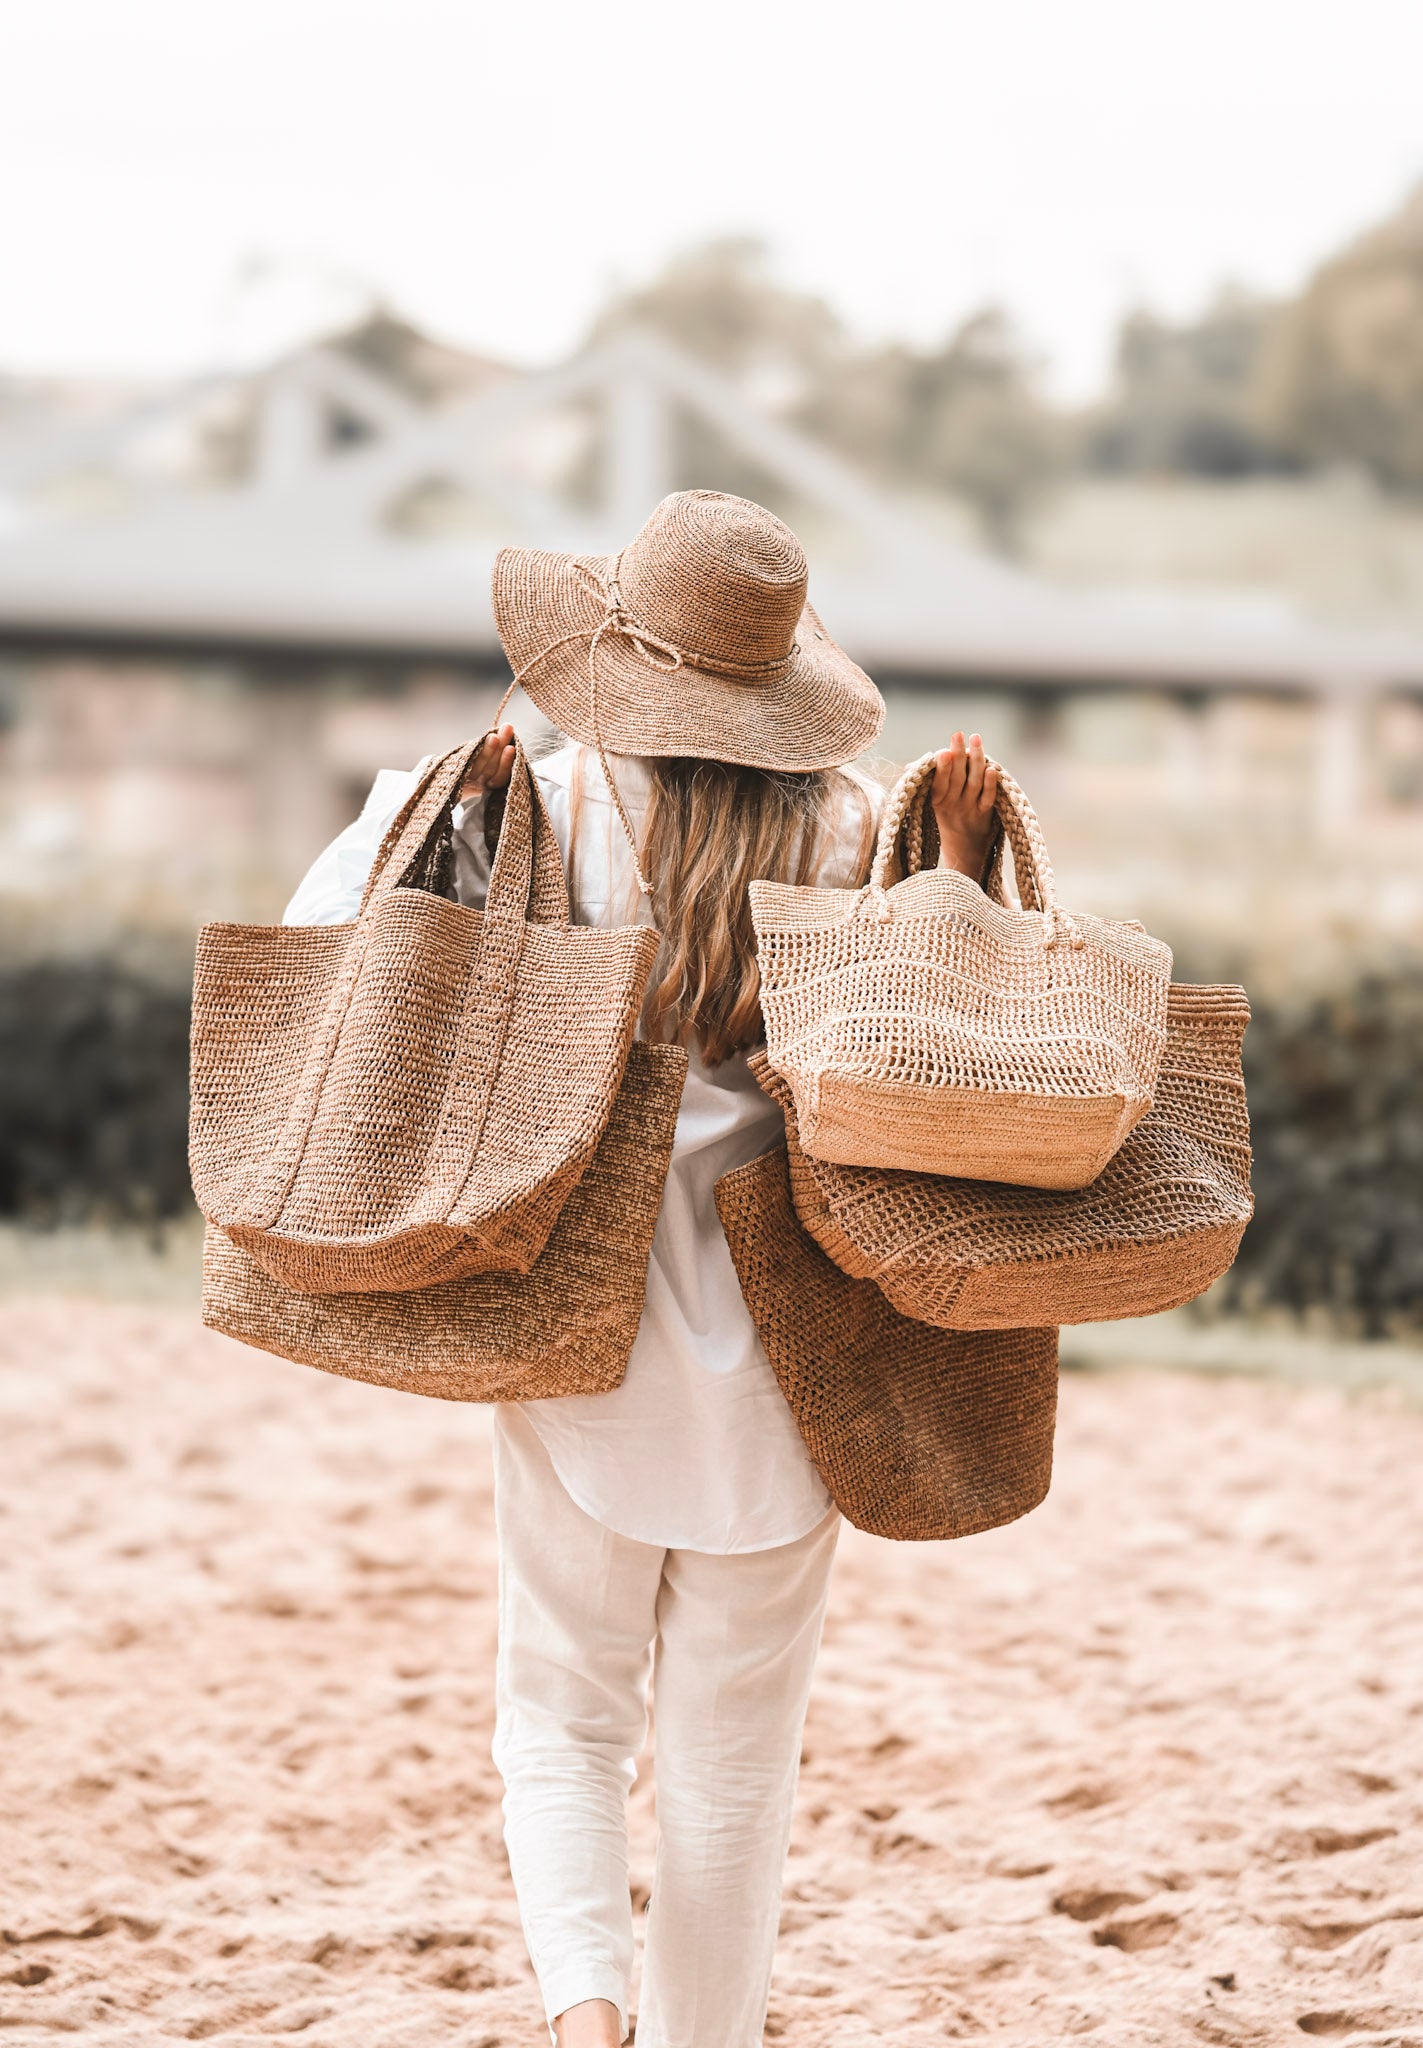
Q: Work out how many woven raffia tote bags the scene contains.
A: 5